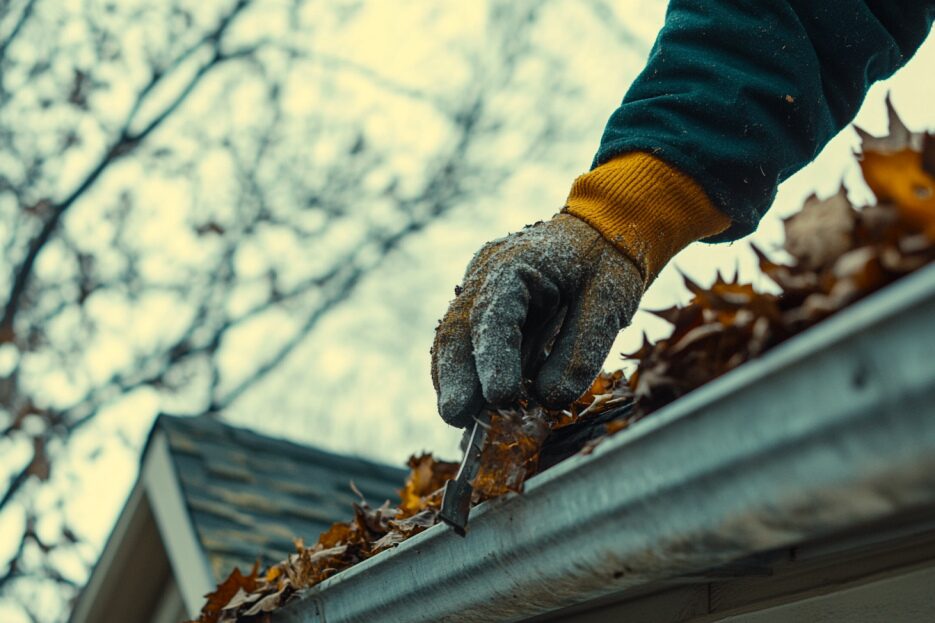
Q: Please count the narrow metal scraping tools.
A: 1